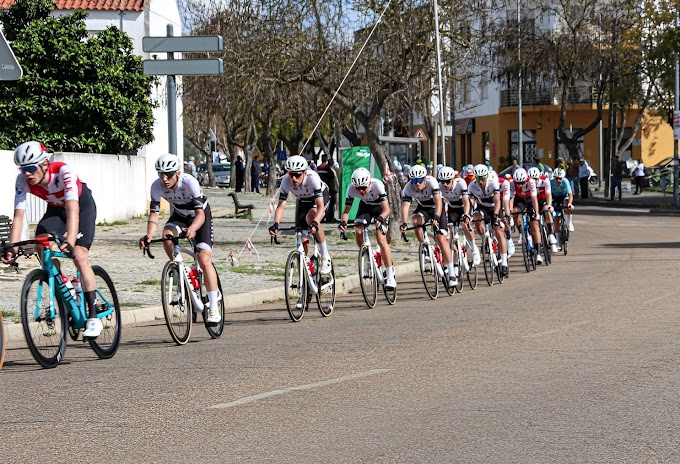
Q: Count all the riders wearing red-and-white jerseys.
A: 4